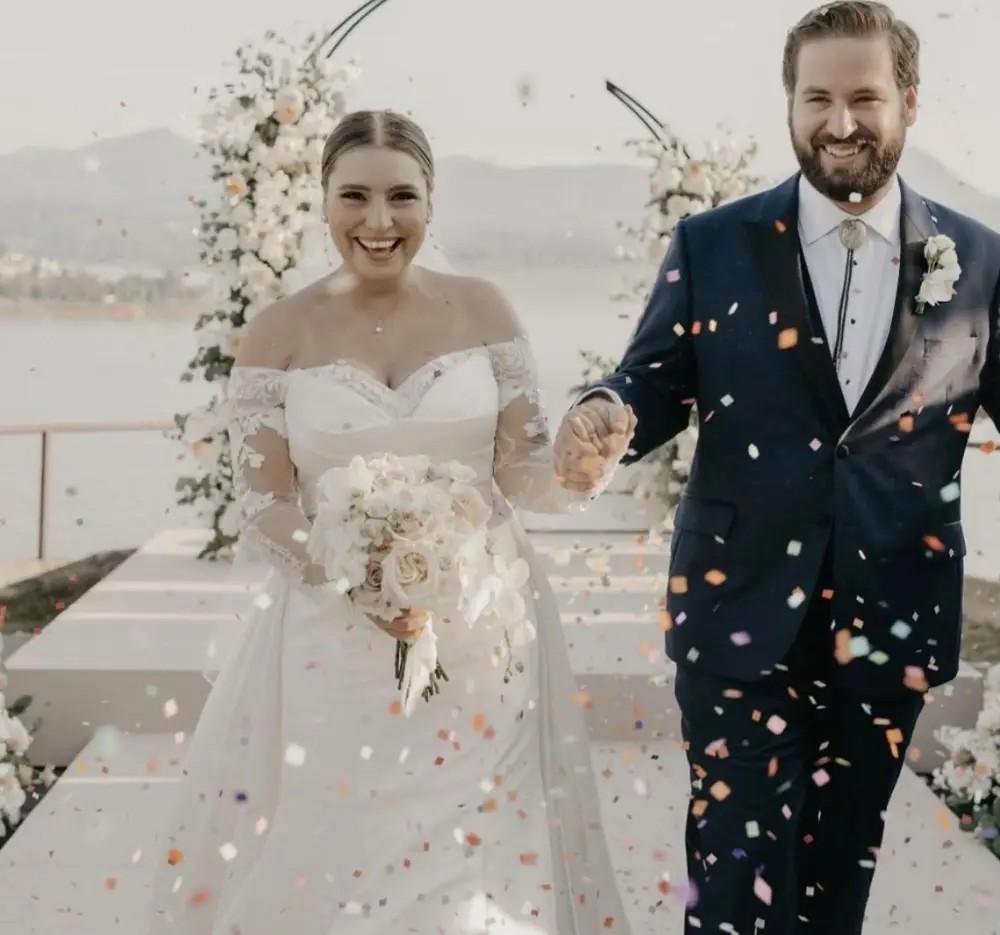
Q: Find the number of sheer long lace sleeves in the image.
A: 2